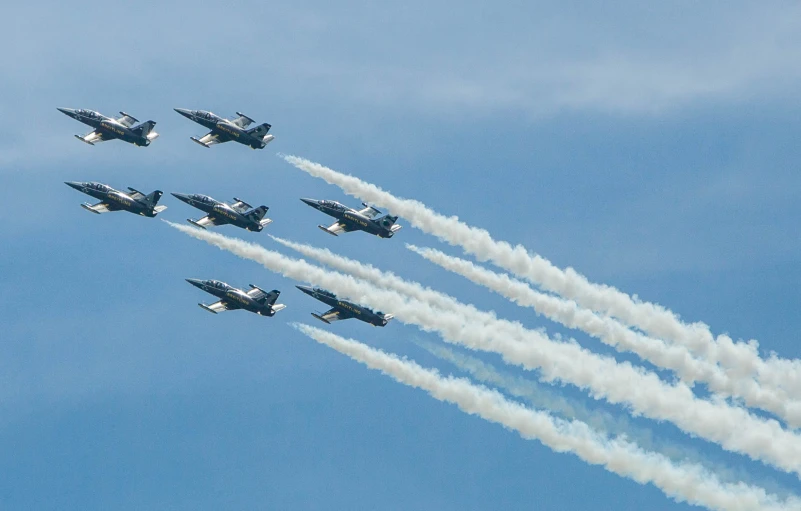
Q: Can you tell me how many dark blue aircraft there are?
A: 7